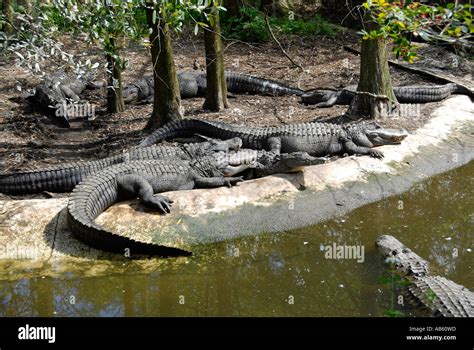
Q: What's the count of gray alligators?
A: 8